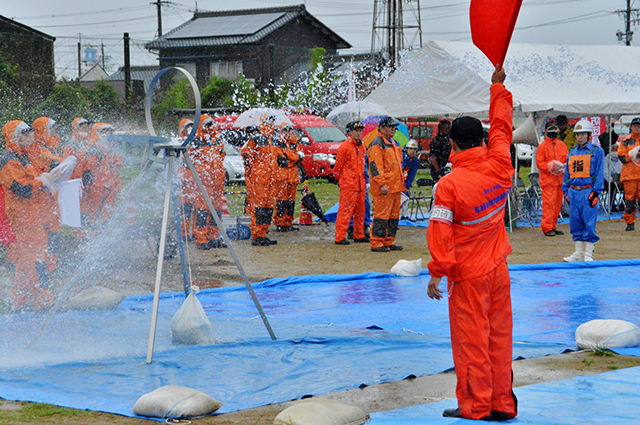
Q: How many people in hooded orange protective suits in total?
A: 8